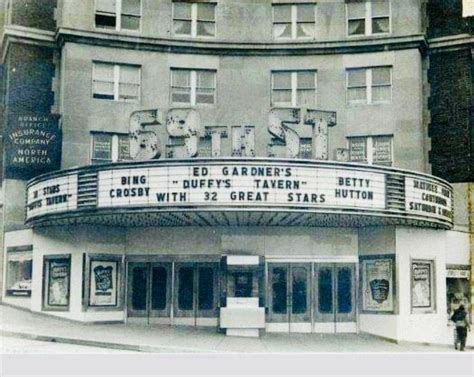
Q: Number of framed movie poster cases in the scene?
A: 4